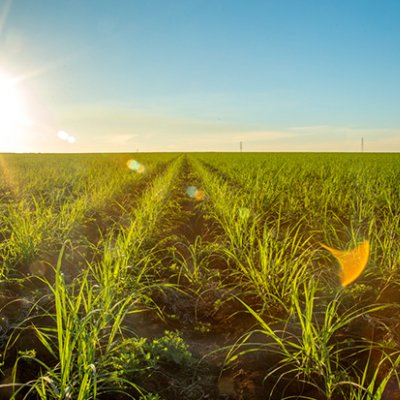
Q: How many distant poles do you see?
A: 2